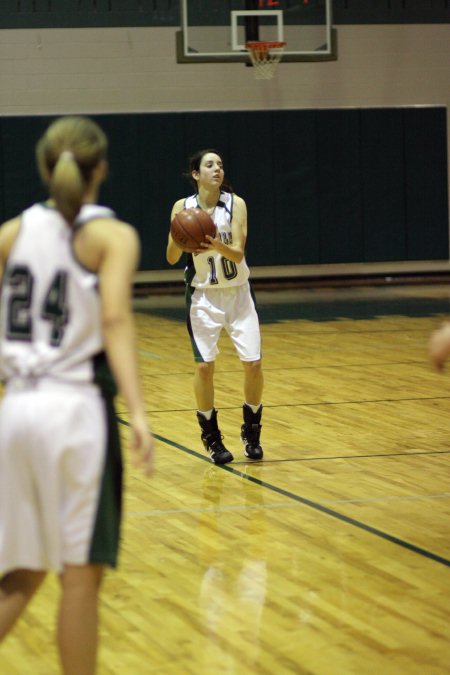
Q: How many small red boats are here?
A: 0